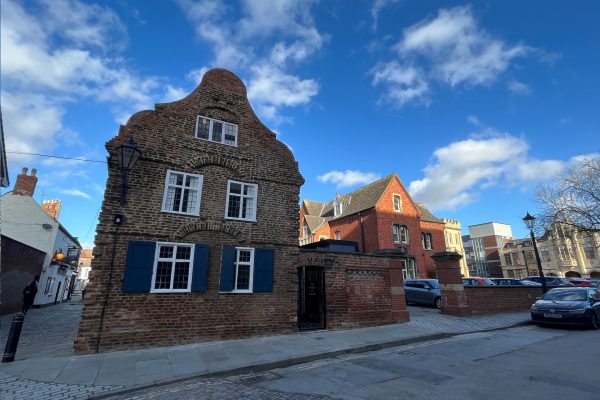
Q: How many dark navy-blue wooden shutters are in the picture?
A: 4